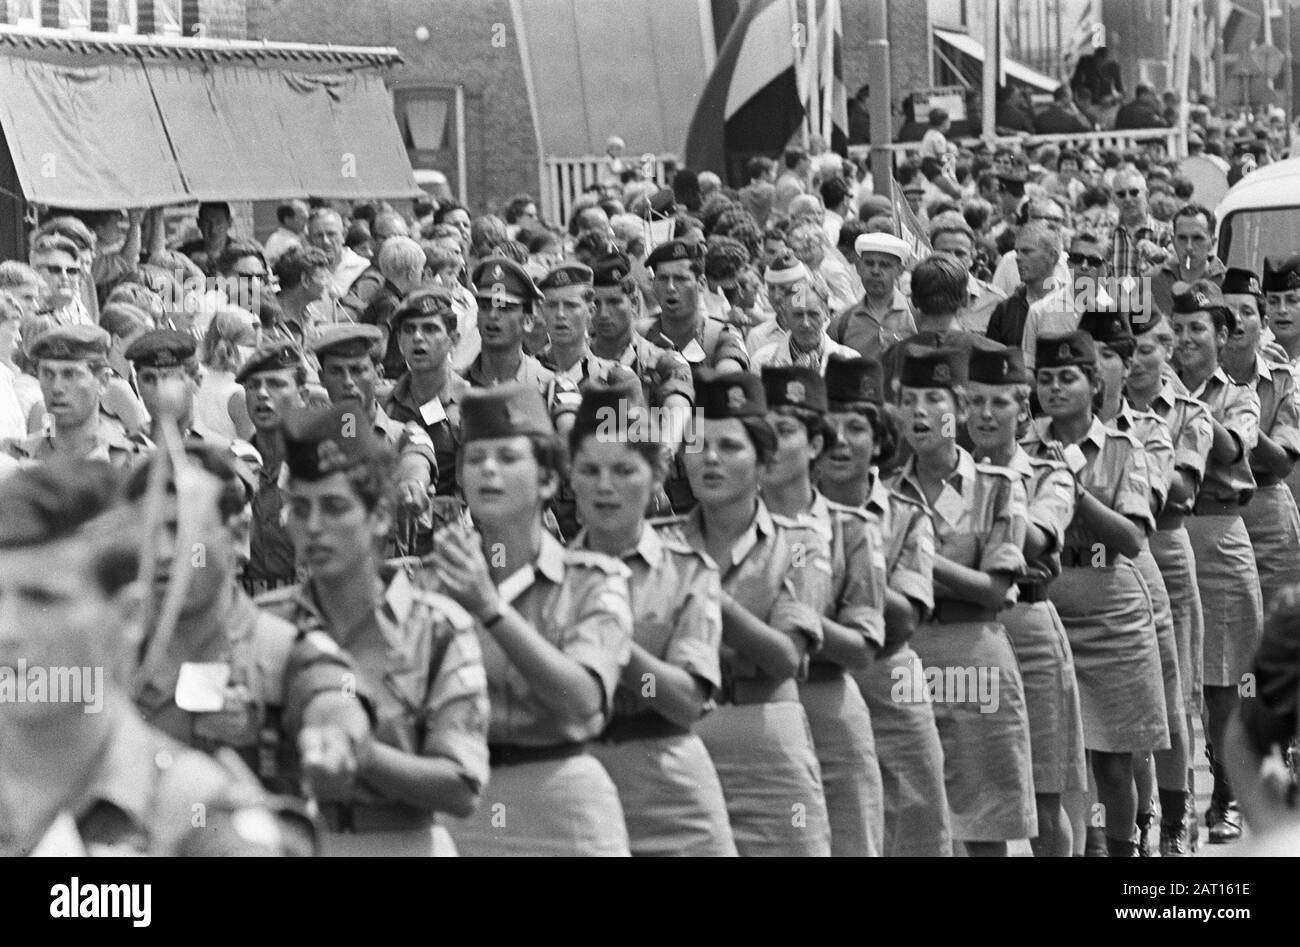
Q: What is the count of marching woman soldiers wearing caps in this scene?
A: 14